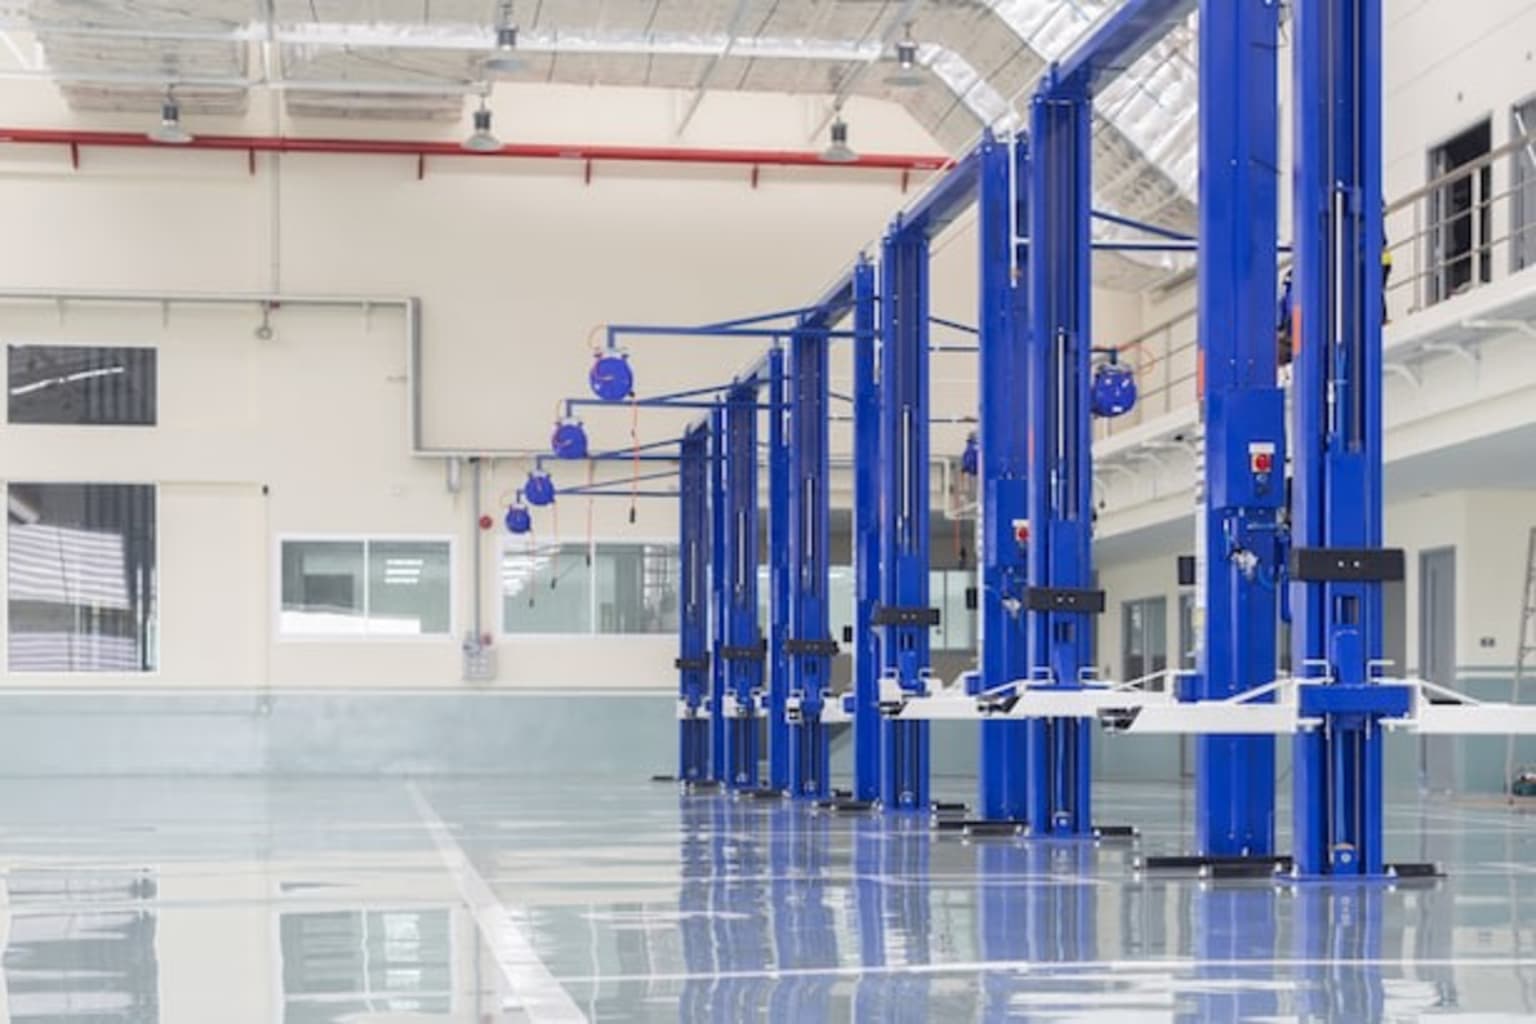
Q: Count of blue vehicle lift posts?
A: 11